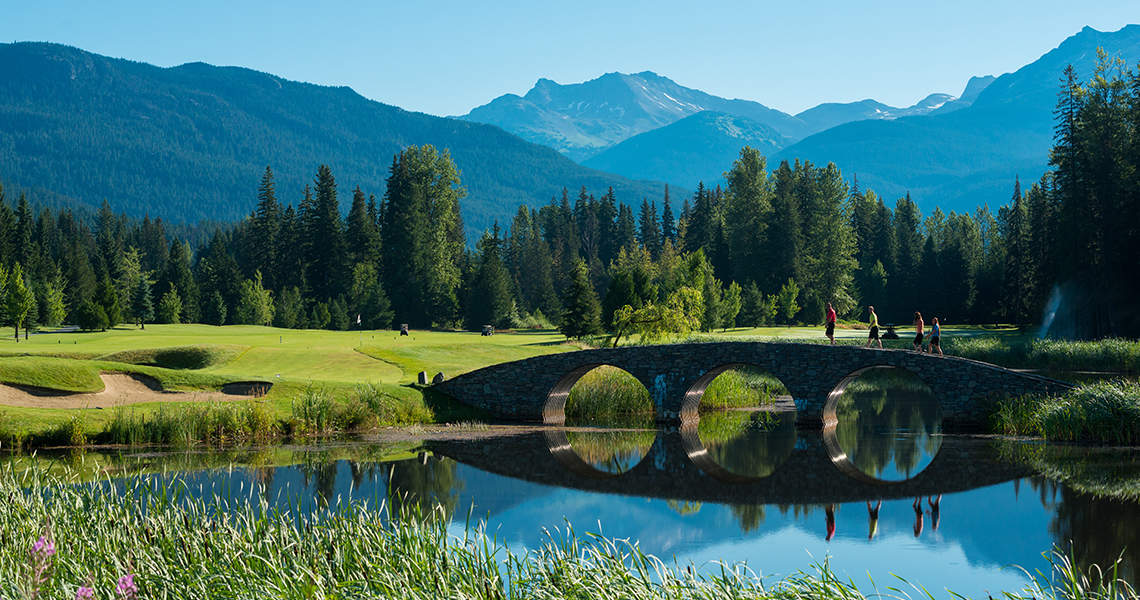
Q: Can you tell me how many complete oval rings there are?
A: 3